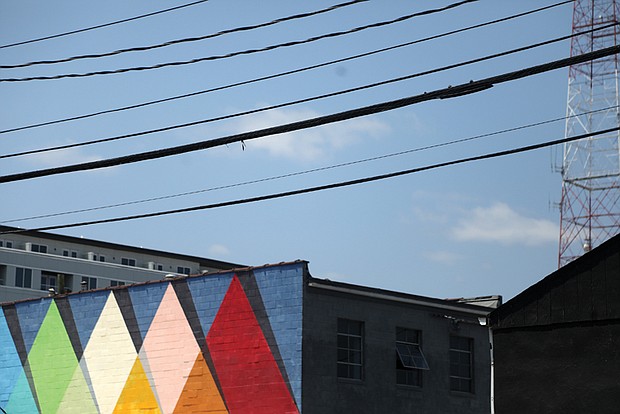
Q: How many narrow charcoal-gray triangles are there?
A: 5